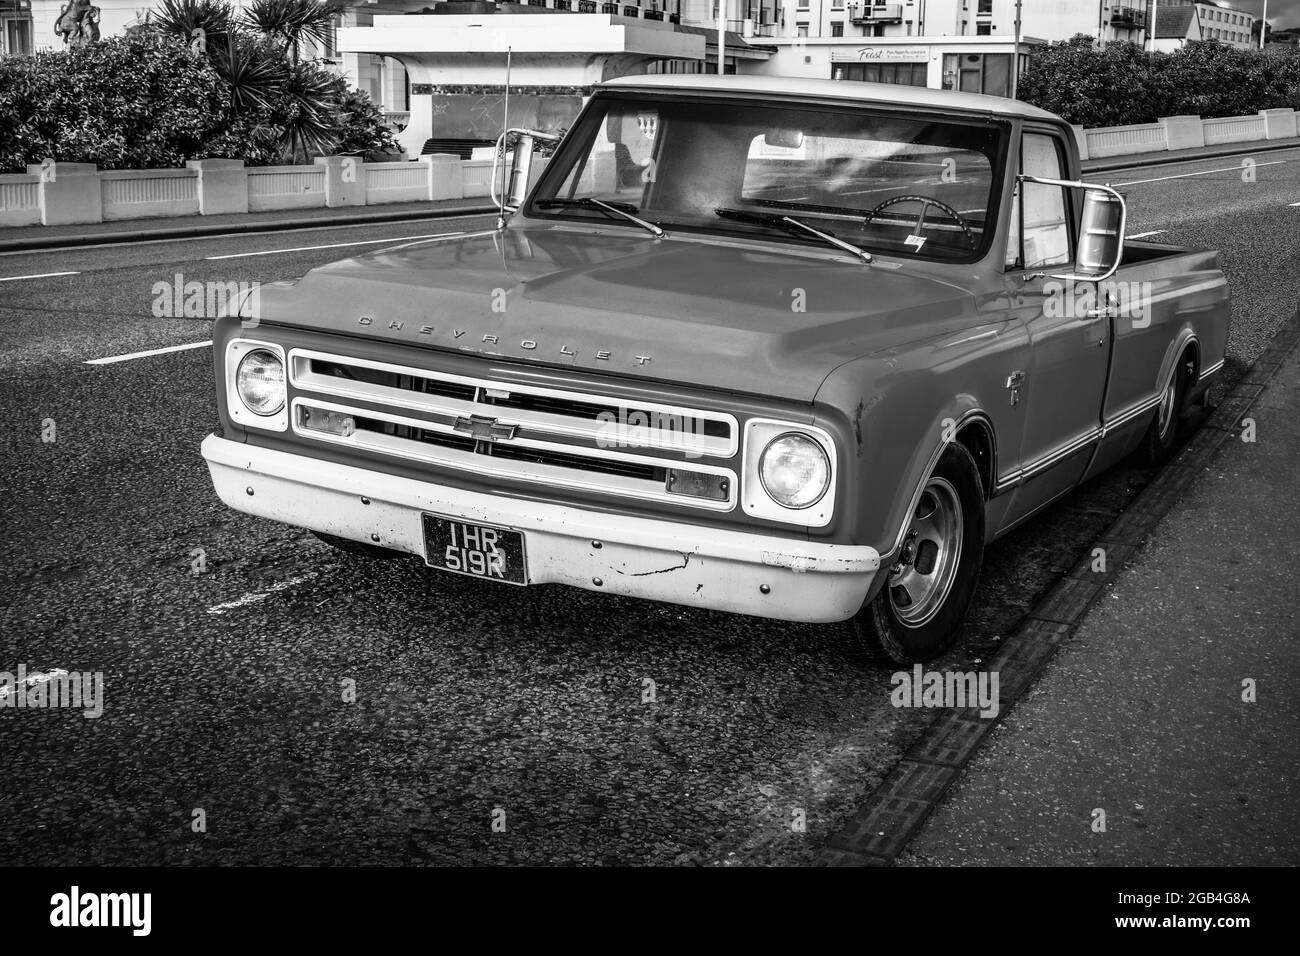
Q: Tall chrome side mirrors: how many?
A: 2